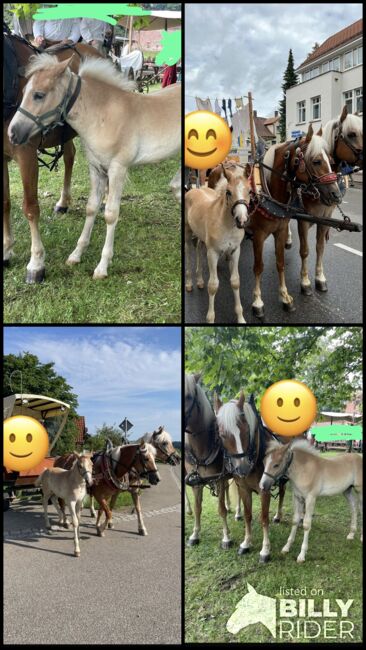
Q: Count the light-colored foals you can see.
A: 4